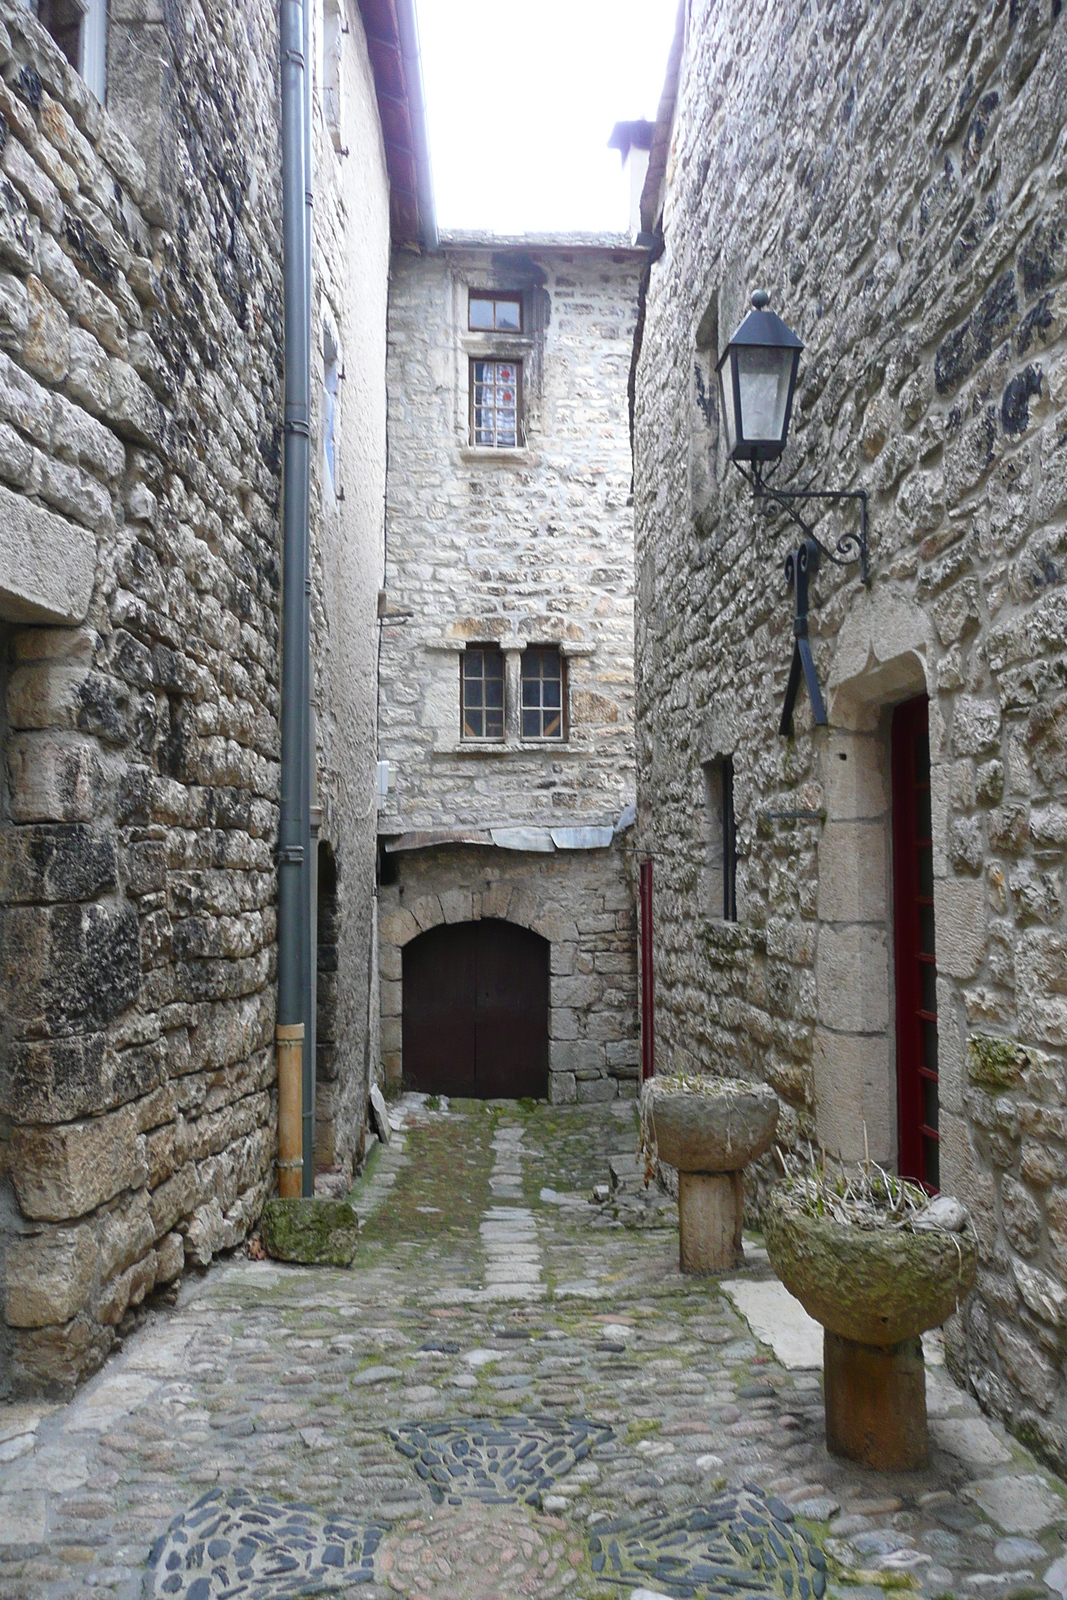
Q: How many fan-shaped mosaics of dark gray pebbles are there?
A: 3